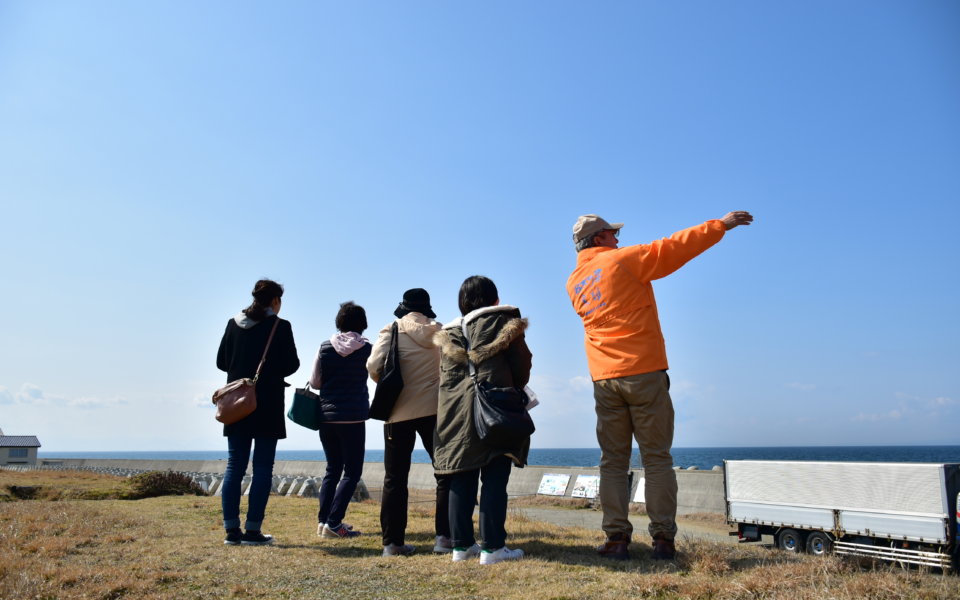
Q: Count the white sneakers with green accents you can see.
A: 2